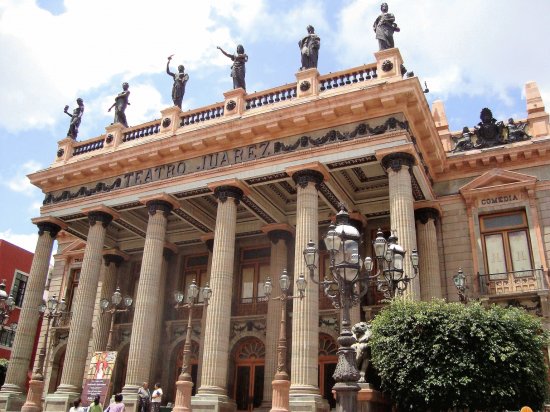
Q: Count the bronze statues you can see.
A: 6